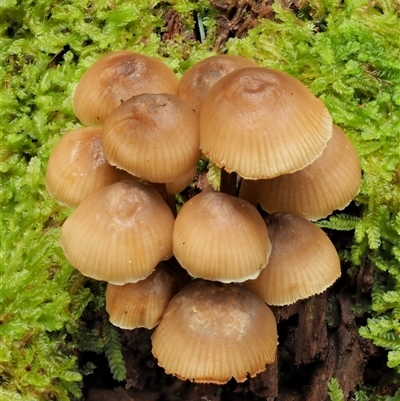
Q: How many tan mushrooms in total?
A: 11